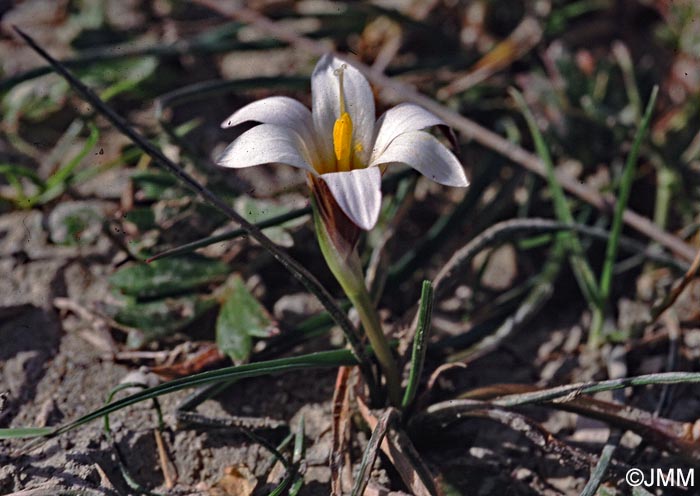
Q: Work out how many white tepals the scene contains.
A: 6